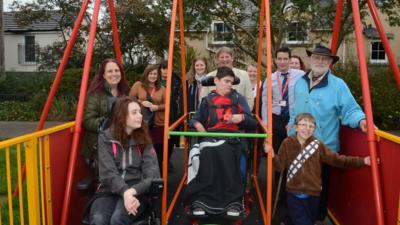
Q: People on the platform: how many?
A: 12